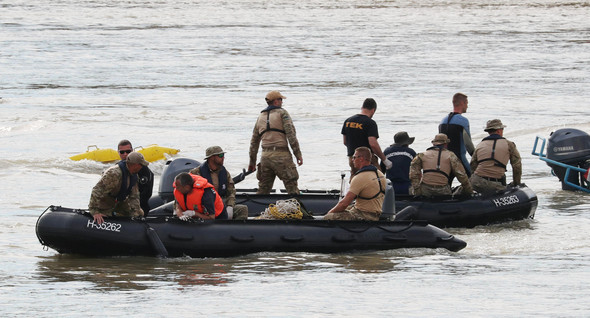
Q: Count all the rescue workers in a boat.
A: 11